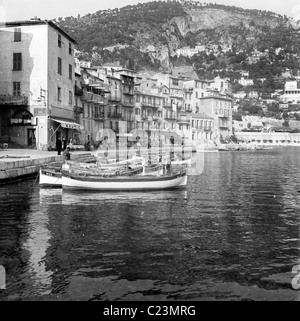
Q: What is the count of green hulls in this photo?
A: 0